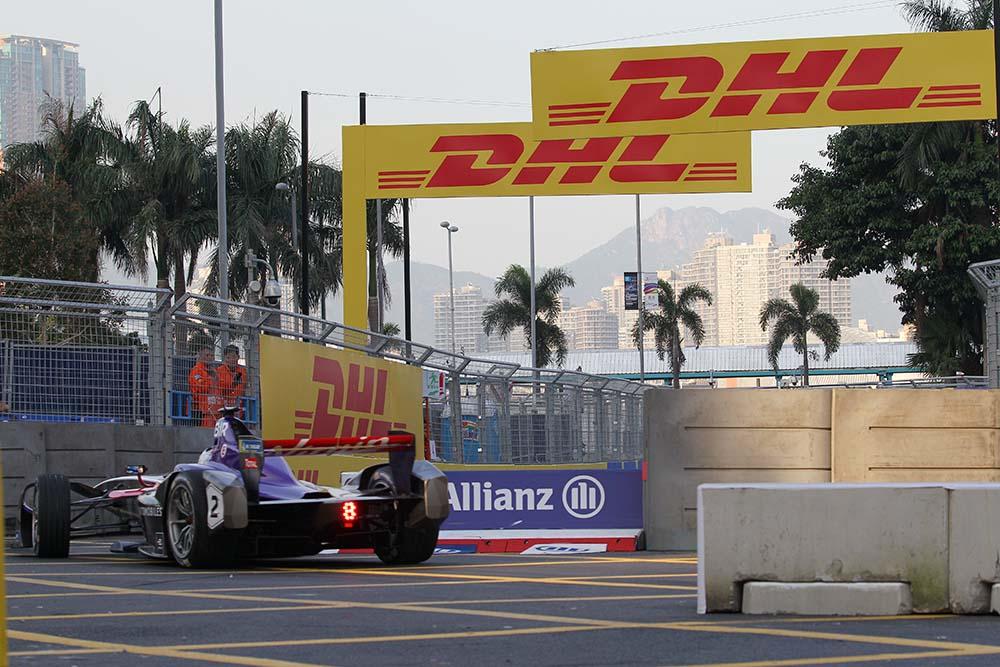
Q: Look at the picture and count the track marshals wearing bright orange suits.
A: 2